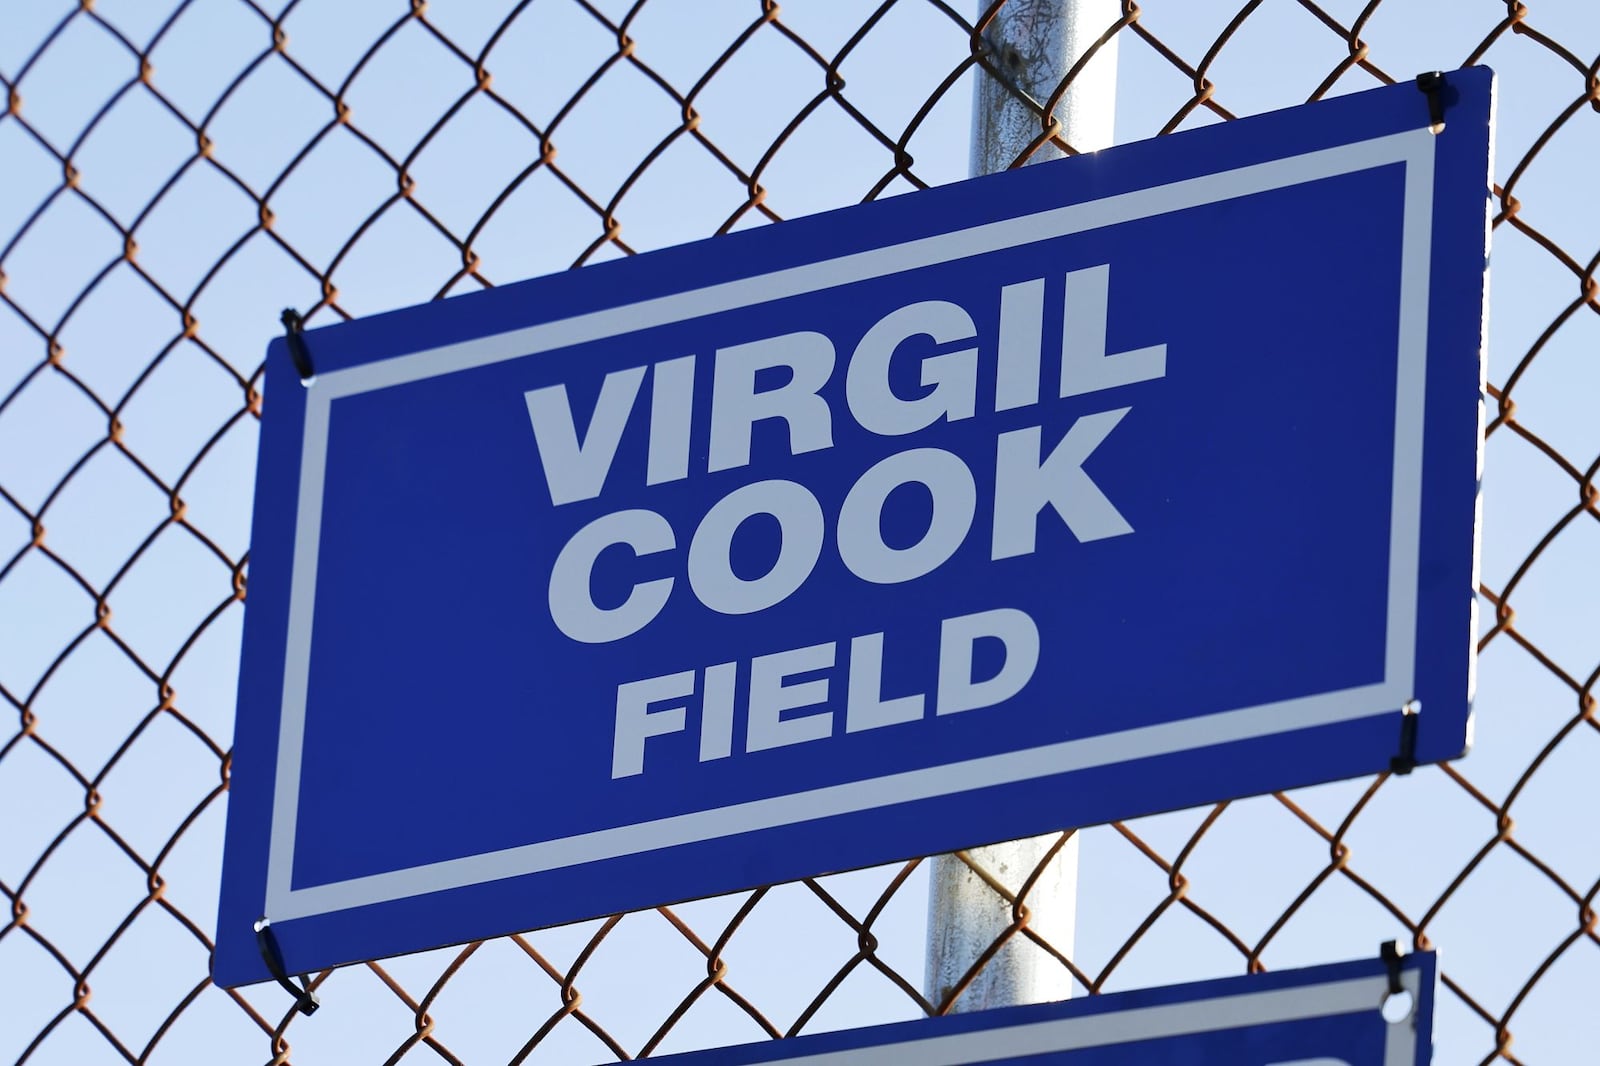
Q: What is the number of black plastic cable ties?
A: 5